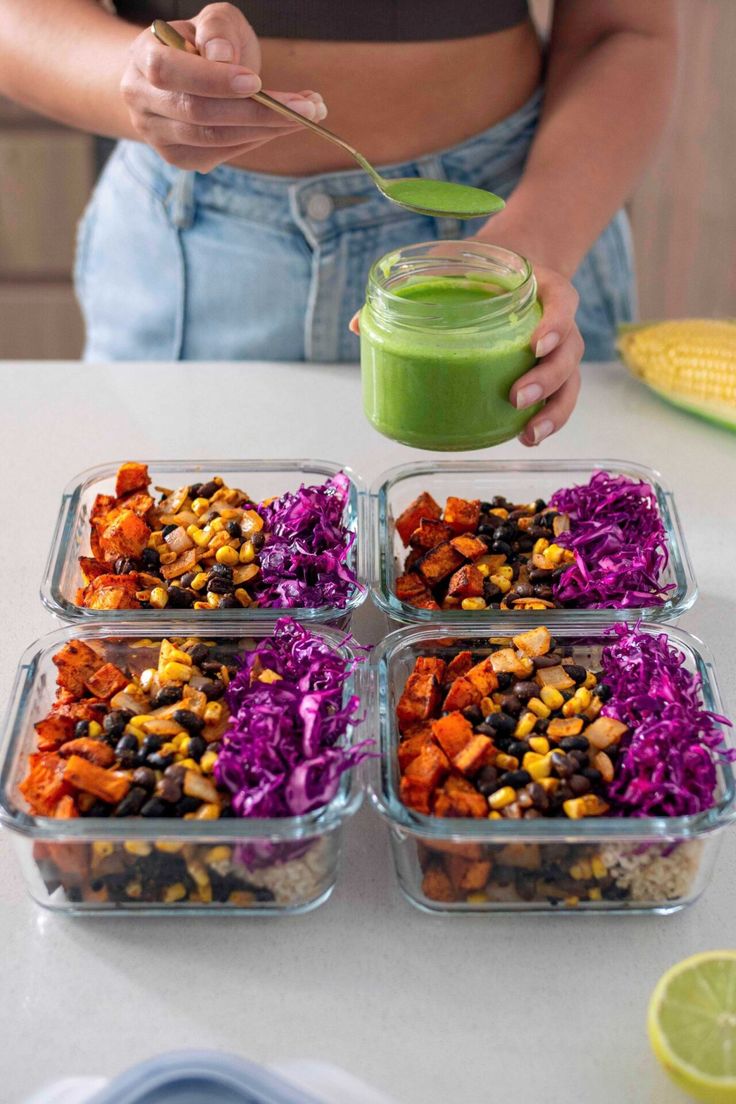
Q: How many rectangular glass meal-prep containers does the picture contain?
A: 4